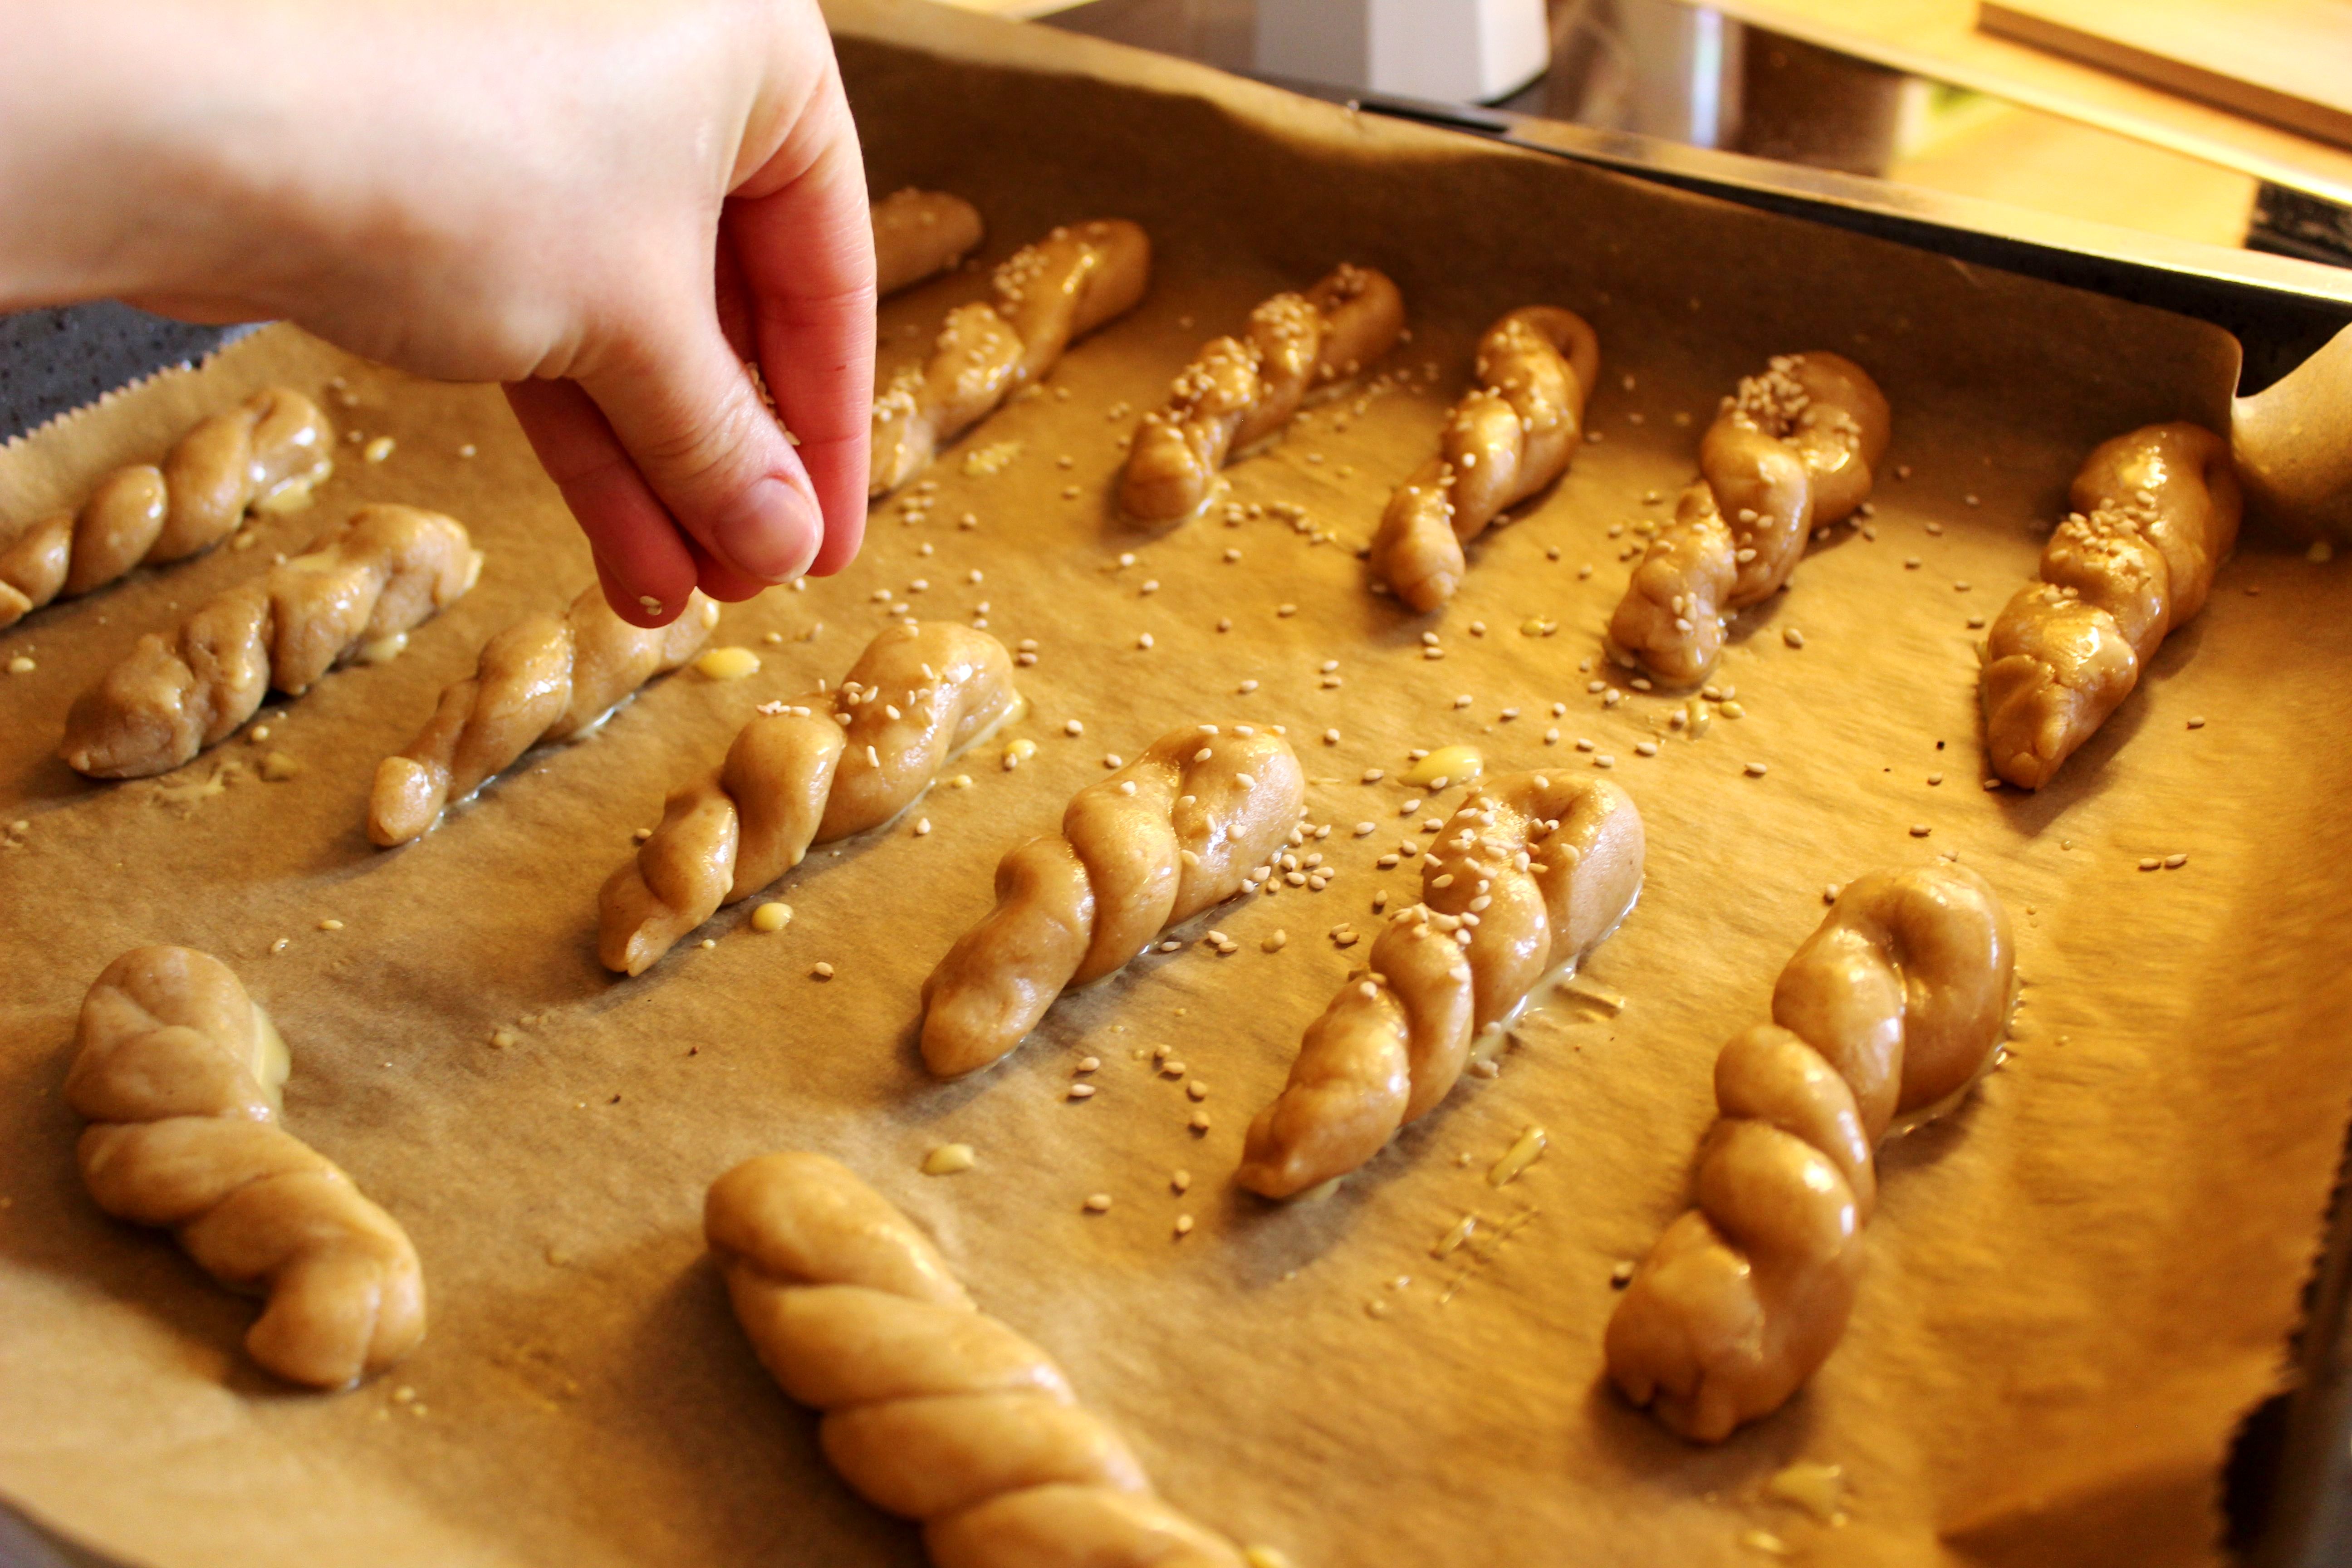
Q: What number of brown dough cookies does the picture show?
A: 15